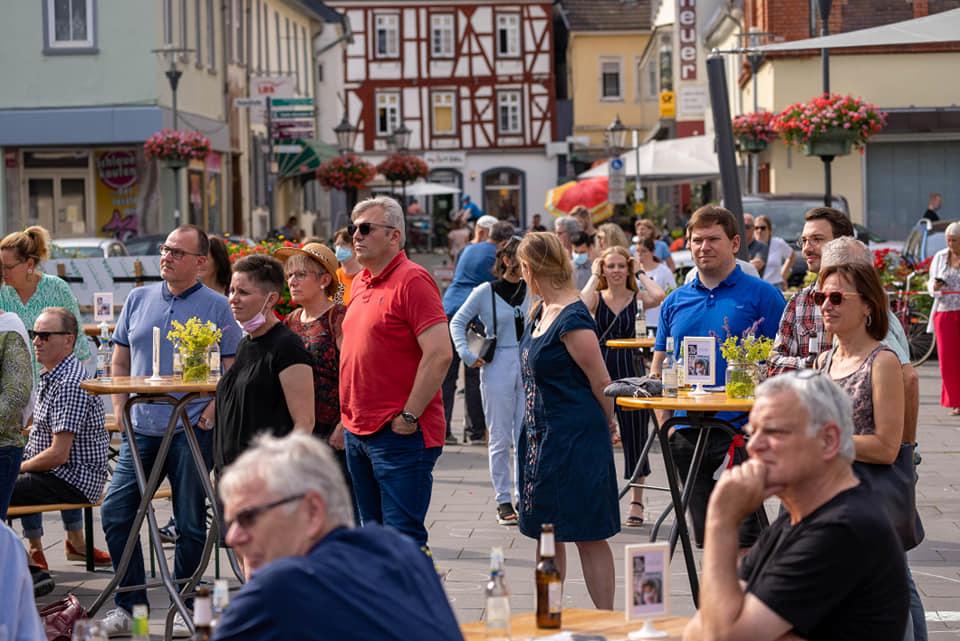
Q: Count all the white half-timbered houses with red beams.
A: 1